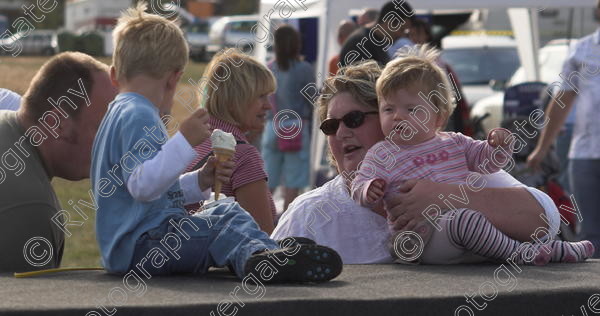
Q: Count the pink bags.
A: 1